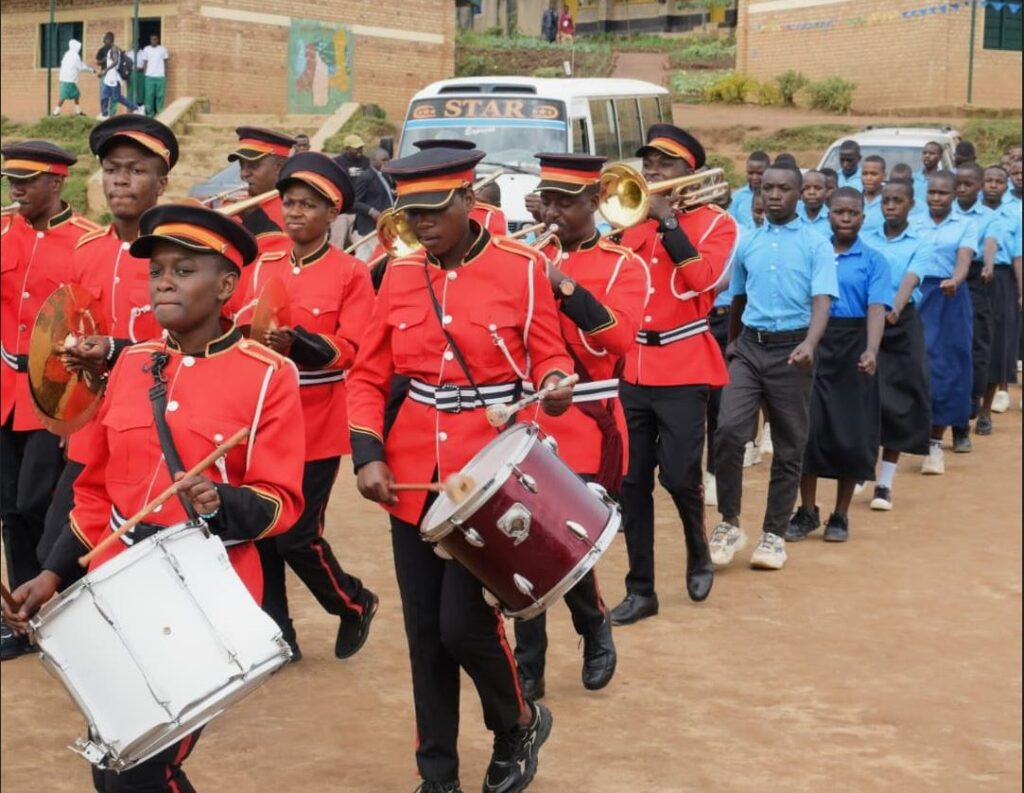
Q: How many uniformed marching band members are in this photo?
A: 9